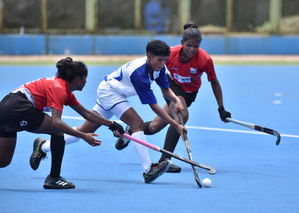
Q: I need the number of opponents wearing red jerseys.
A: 2